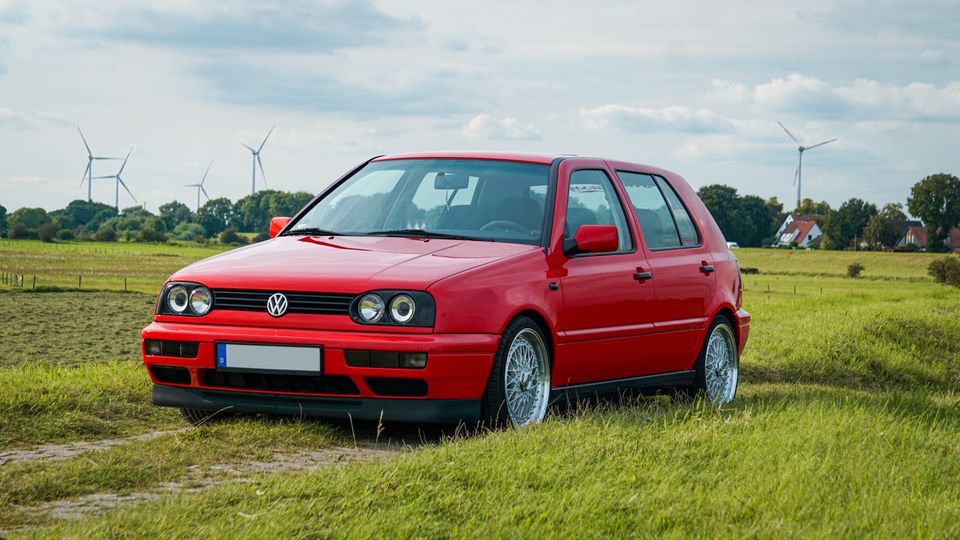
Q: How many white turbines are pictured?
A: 5